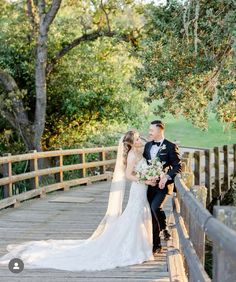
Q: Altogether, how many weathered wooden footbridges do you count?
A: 1